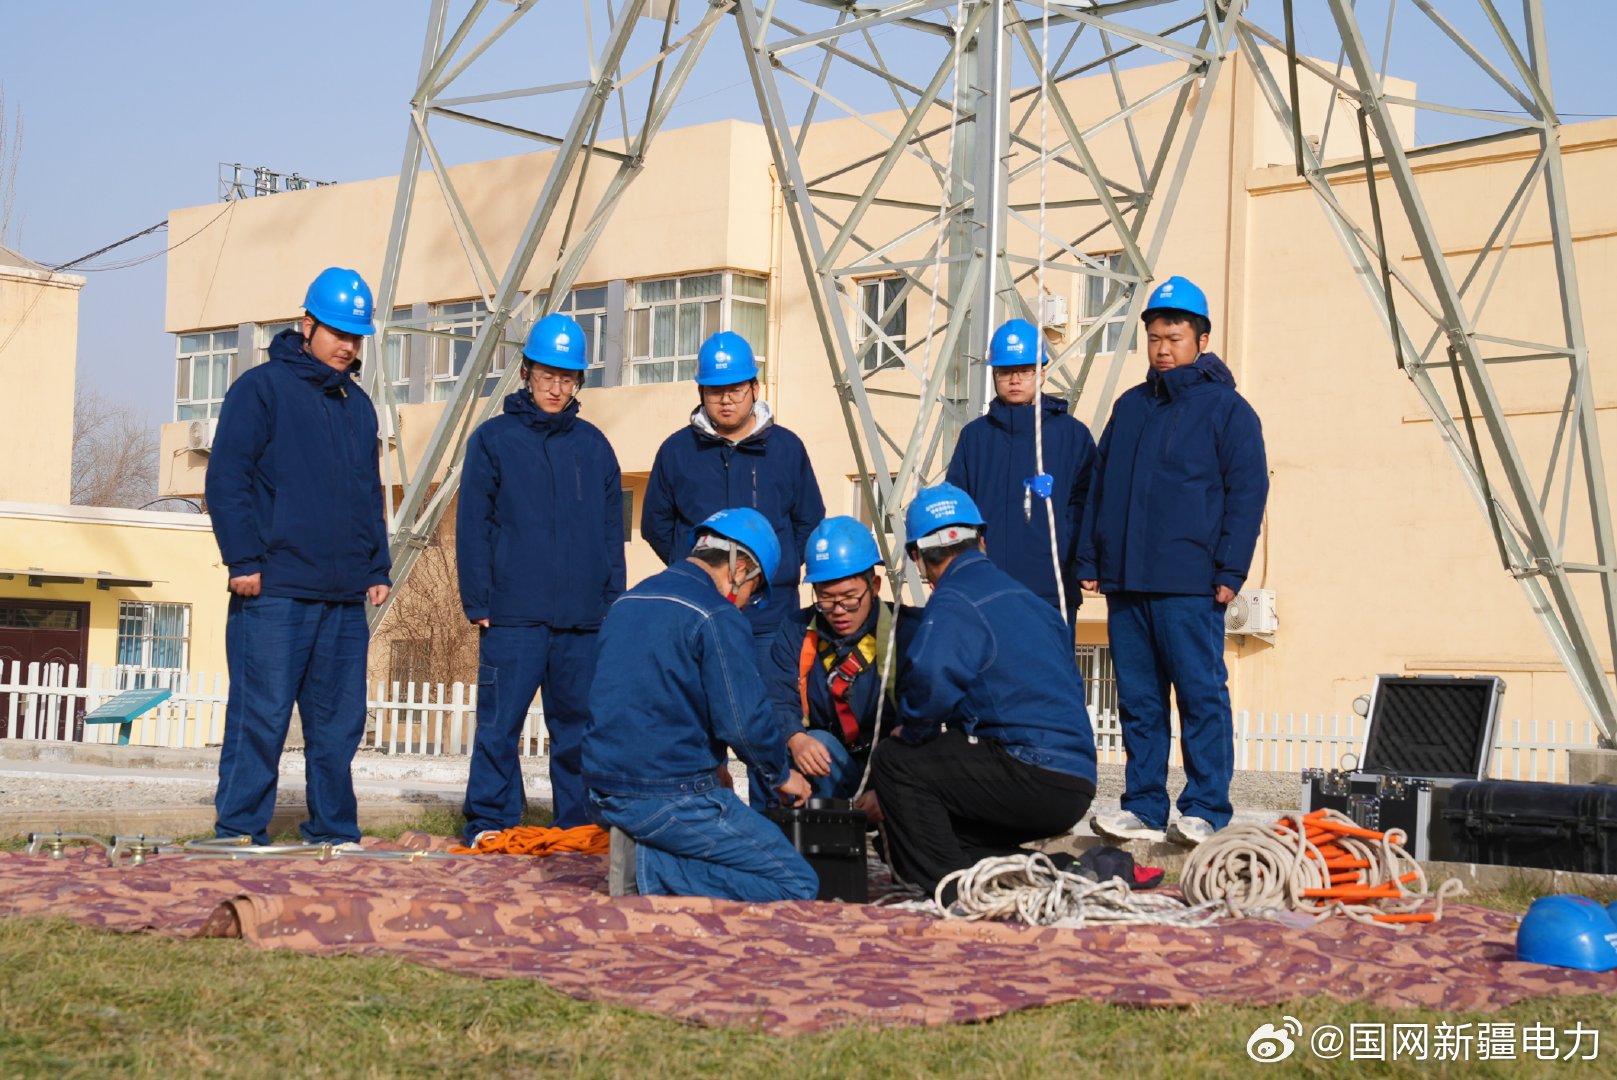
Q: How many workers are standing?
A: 5